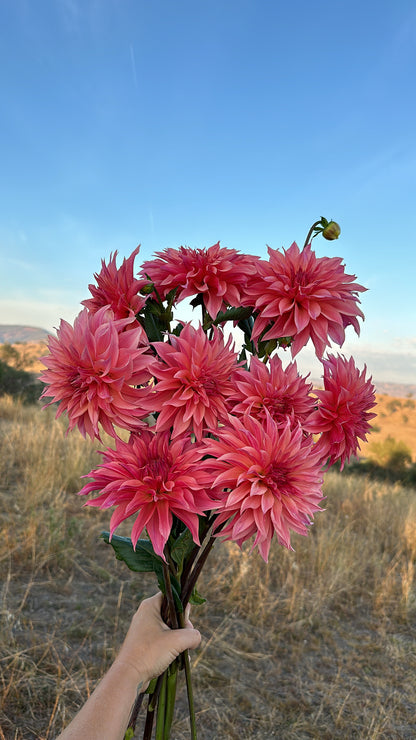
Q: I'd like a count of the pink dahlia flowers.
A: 9